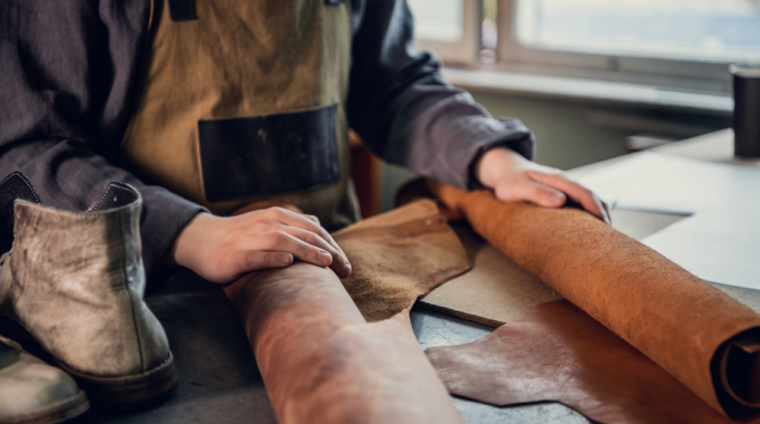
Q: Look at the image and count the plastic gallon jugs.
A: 0